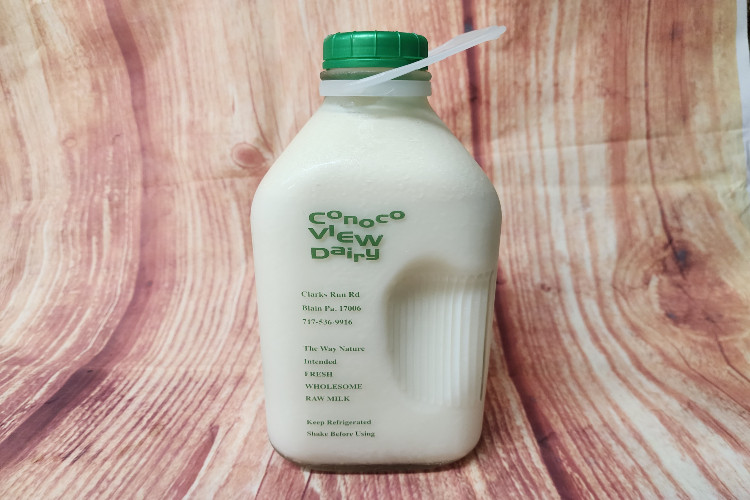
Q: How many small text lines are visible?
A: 10